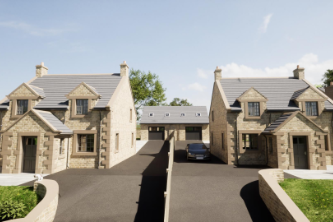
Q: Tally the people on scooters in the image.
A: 0